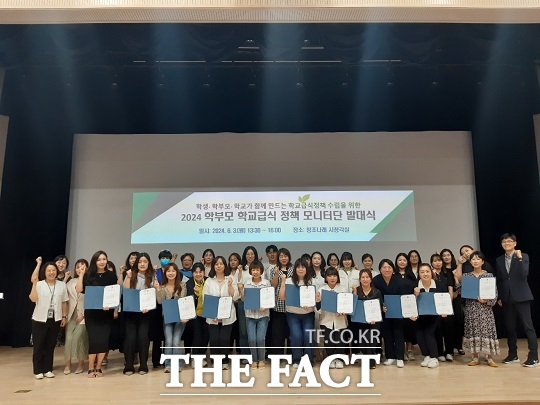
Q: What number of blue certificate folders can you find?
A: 11